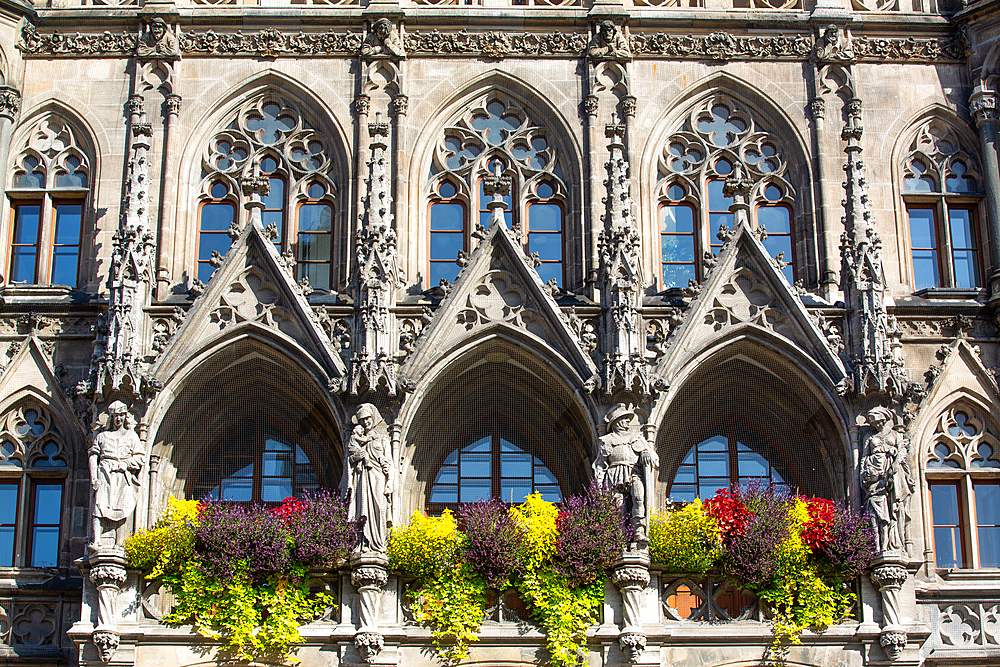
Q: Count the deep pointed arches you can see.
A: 3